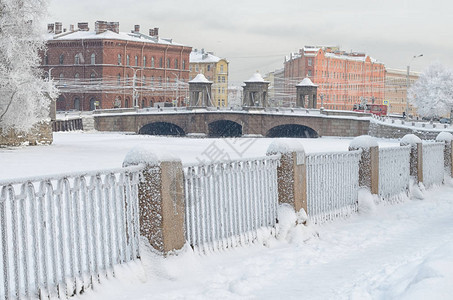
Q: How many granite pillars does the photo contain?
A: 5